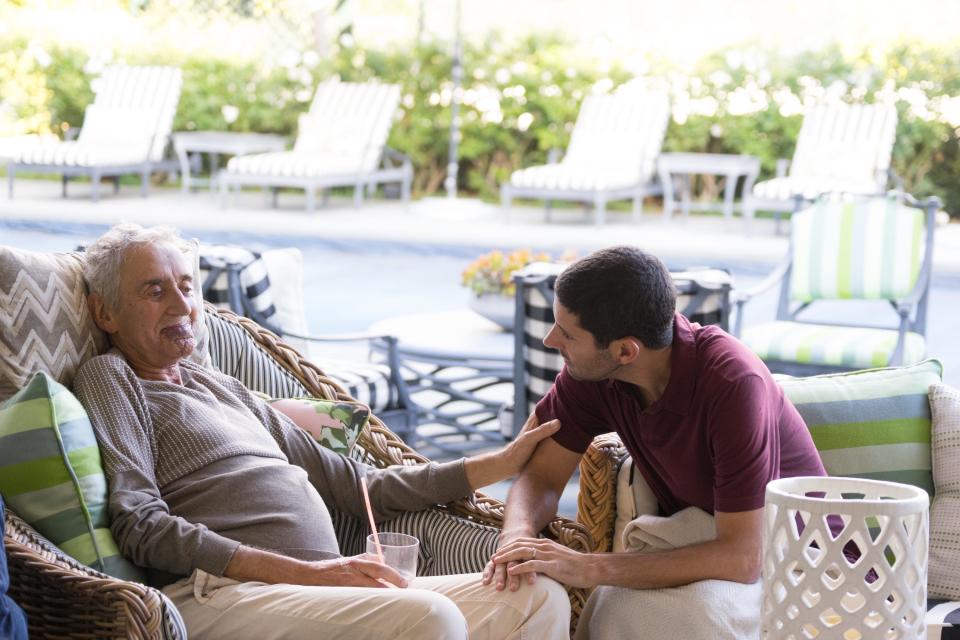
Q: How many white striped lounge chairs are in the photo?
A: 4